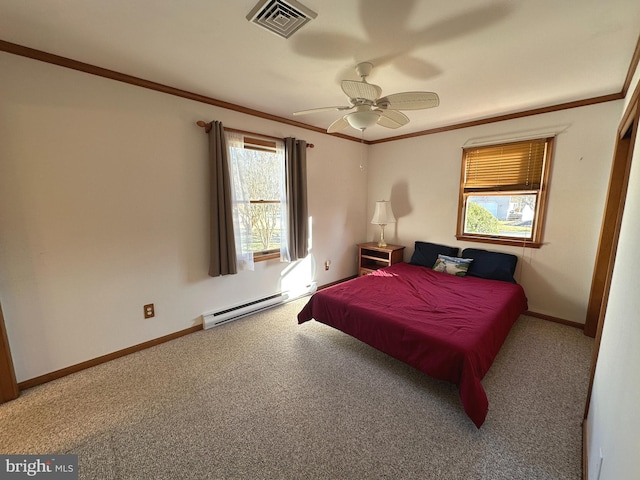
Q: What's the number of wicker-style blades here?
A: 5